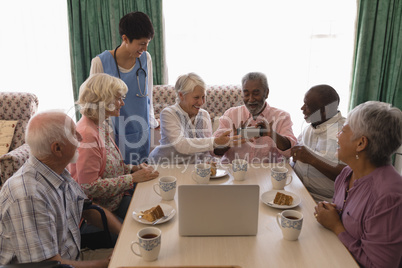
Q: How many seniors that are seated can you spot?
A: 6